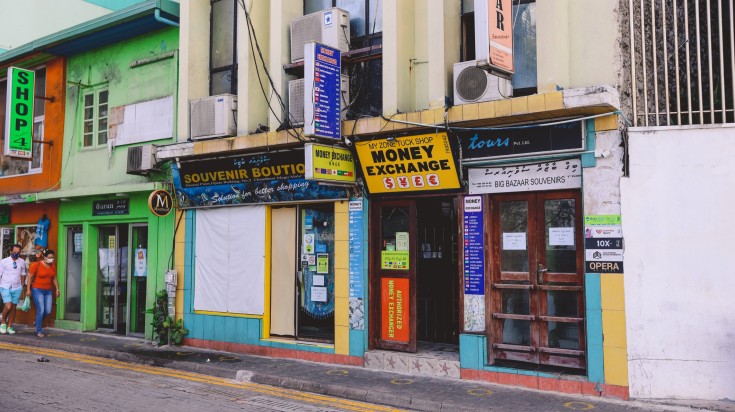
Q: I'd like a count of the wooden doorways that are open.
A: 1